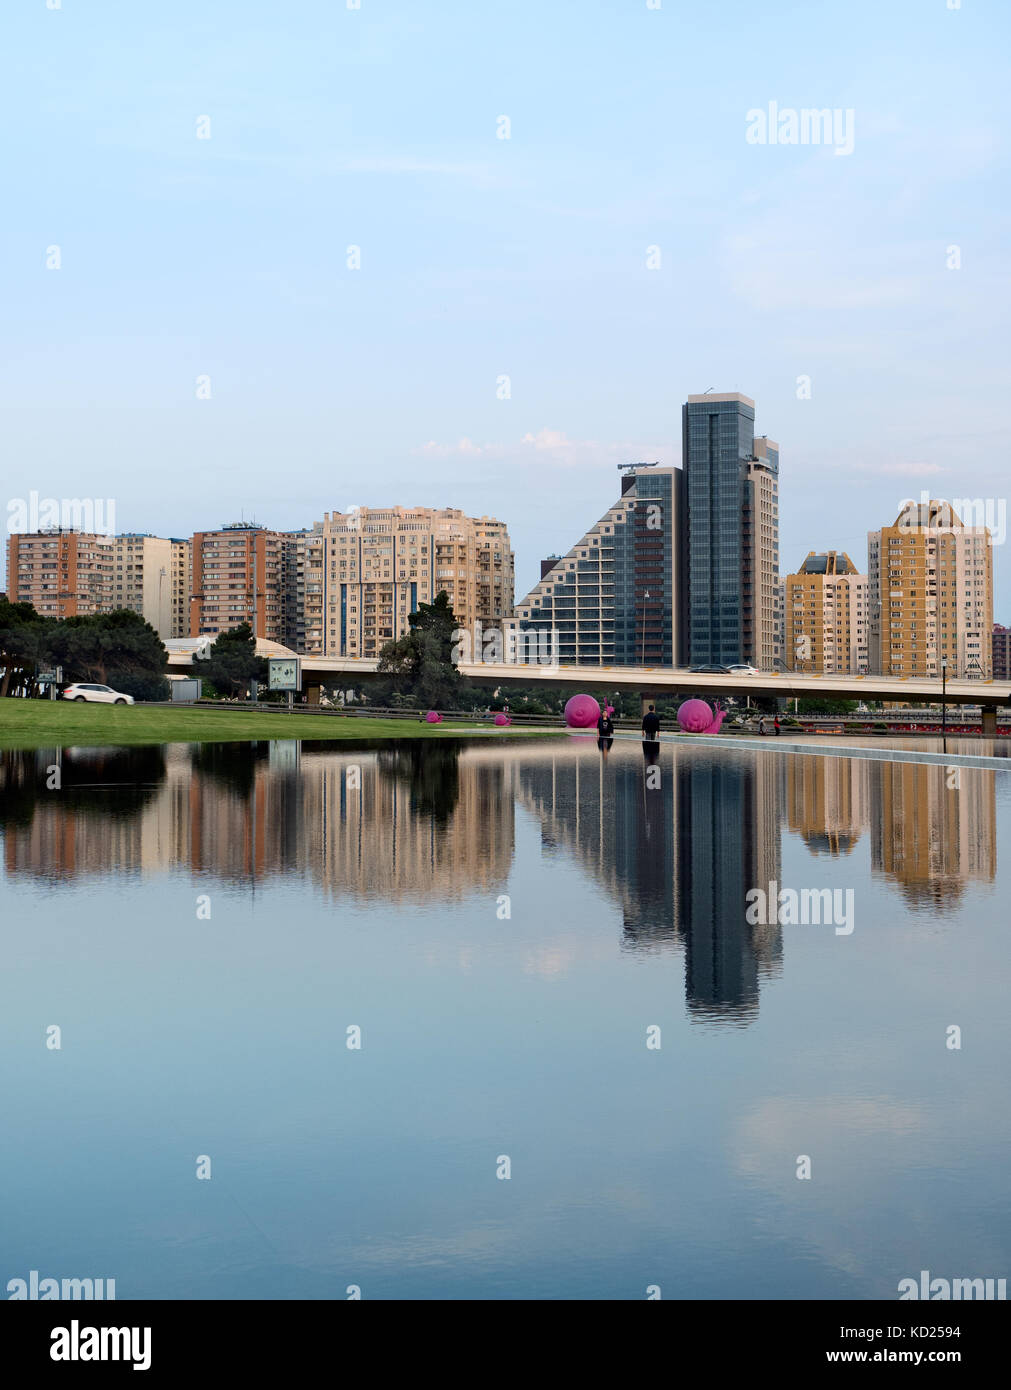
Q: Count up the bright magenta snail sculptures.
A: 4